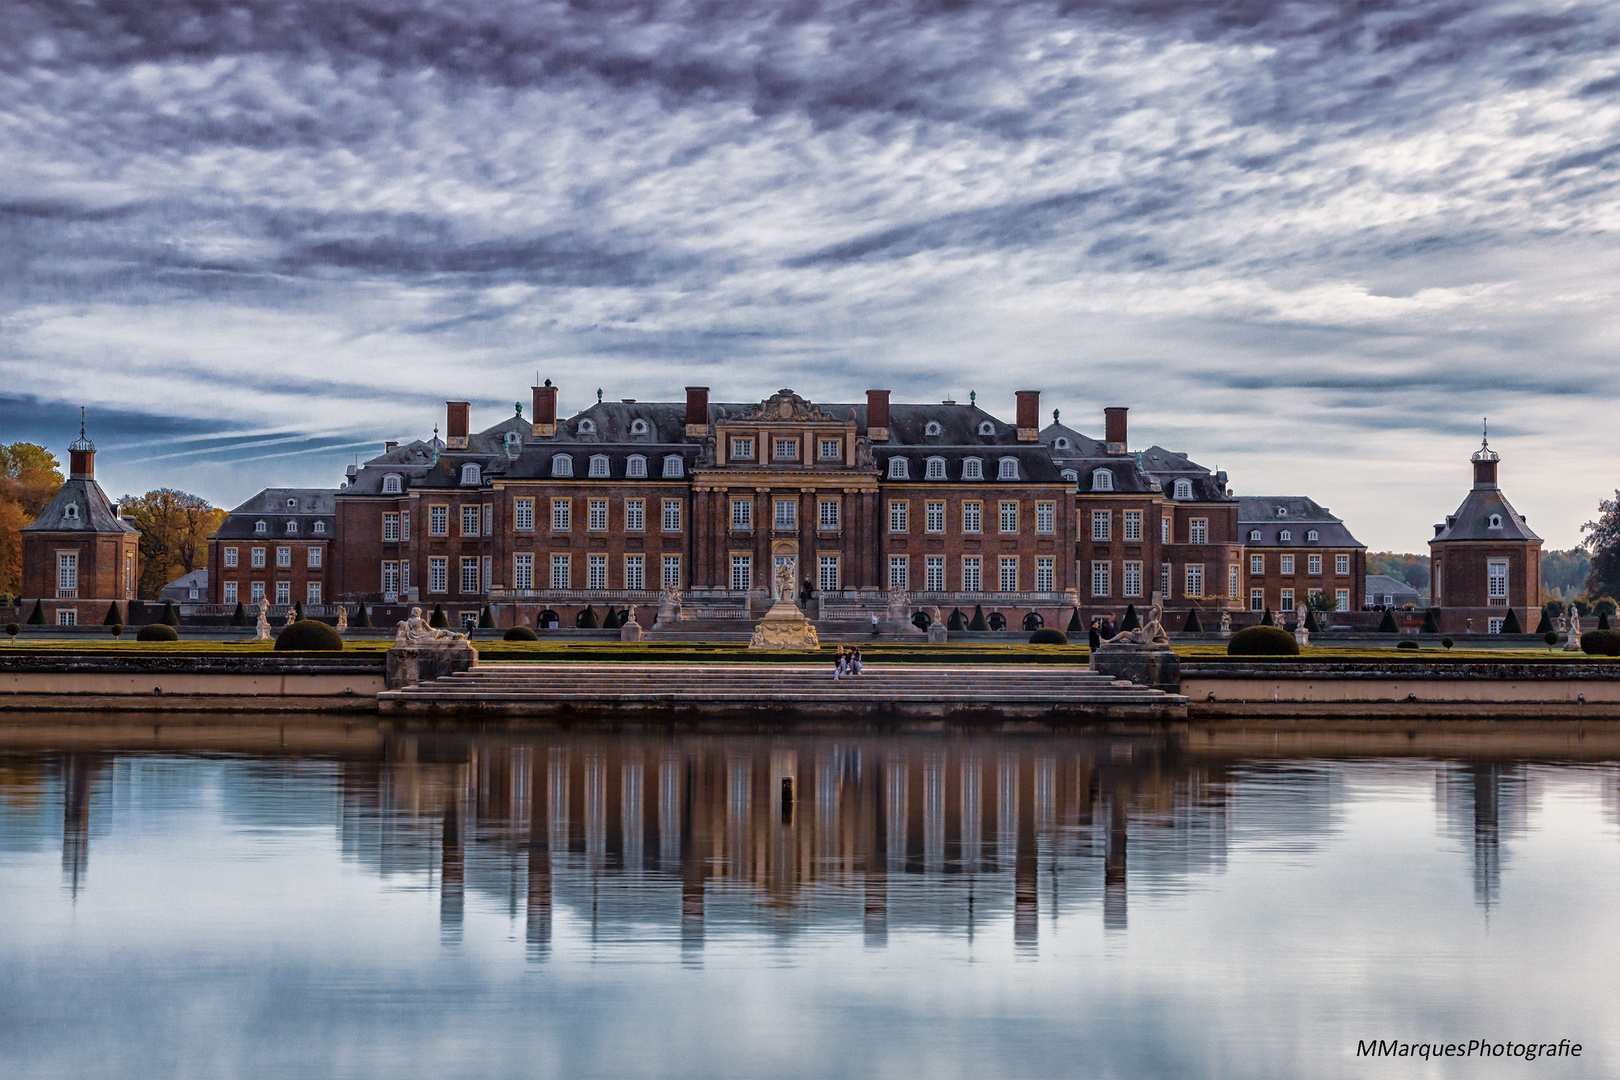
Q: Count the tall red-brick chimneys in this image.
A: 6